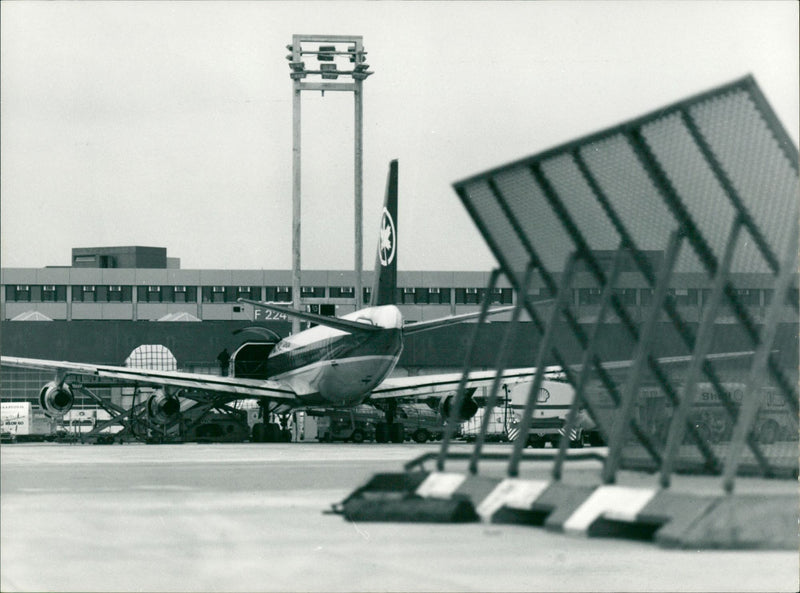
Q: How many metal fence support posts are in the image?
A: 7